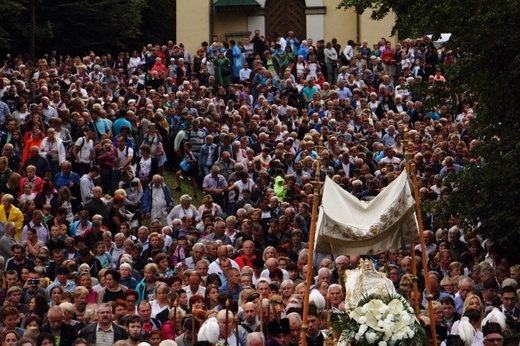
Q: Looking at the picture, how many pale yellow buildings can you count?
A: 1